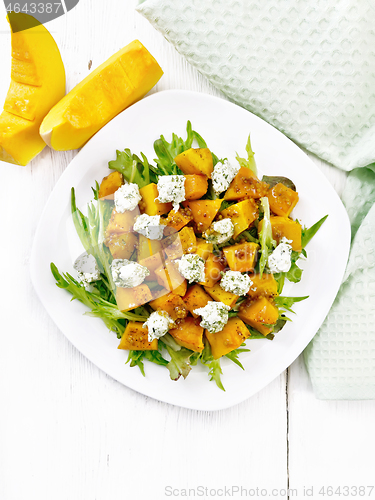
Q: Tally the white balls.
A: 12